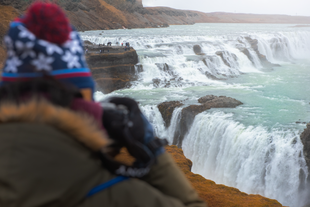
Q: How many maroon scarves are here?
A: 1